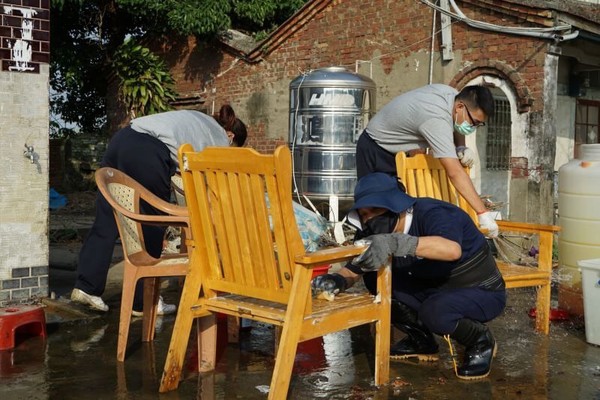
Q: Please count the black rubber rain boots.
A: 2